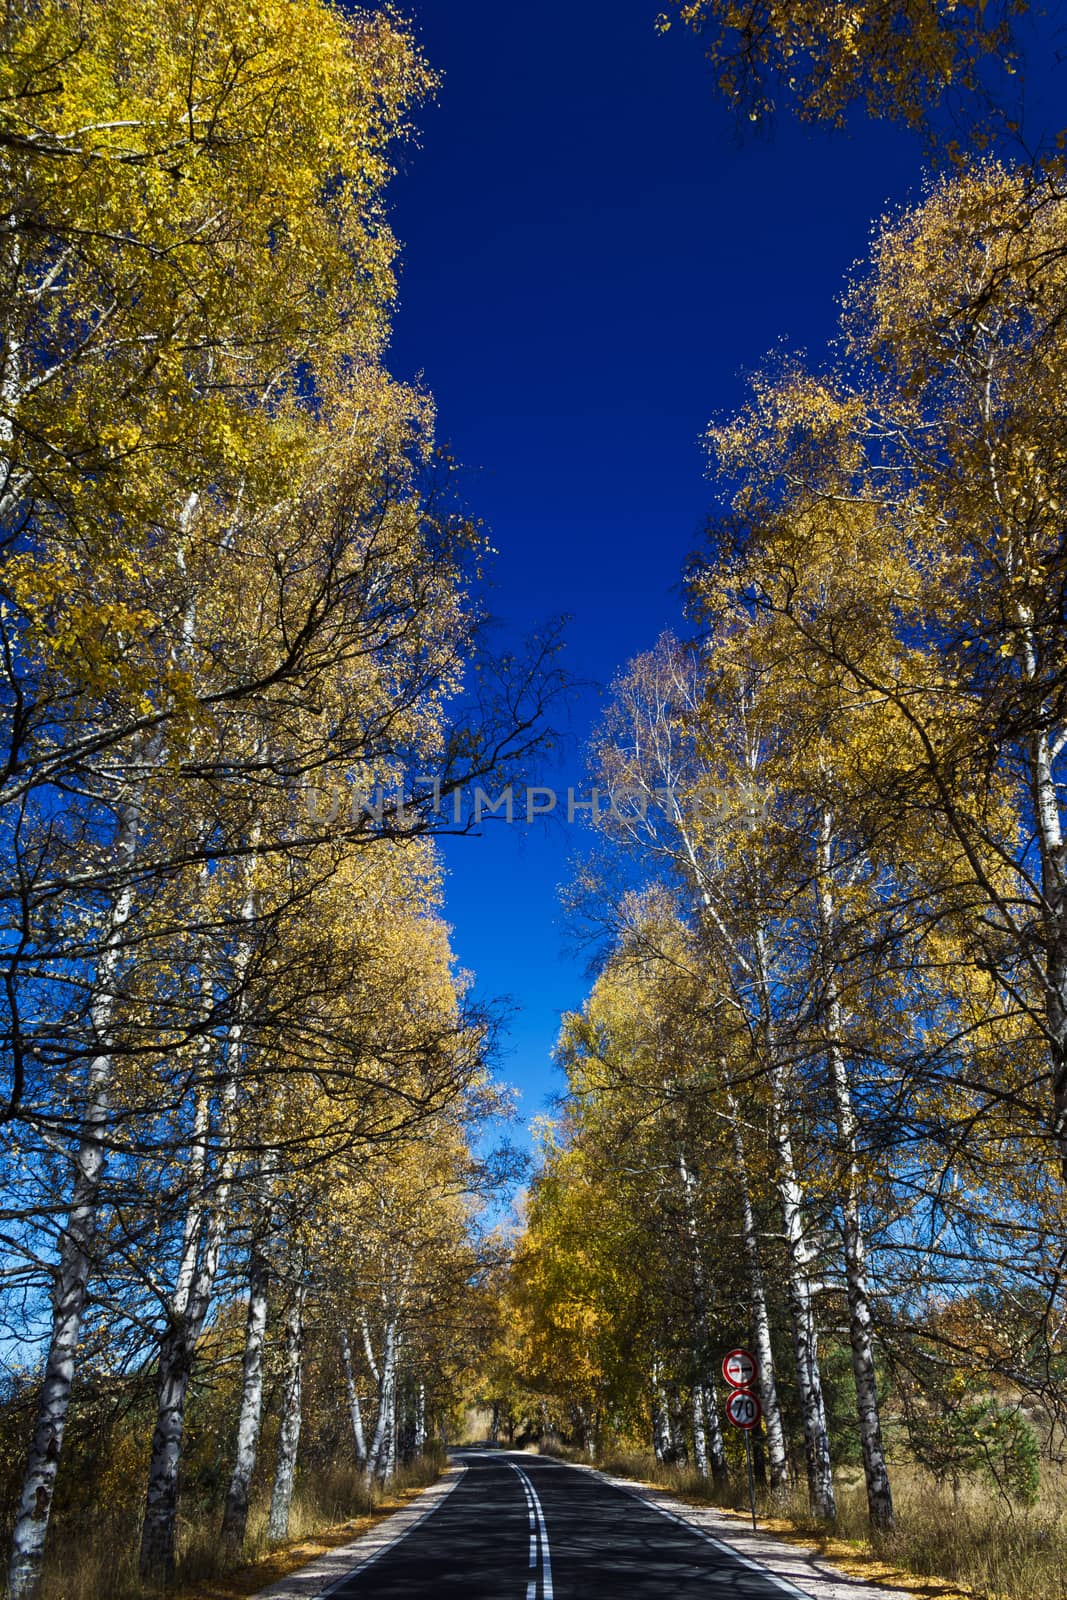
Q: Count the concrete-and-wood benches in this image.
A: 0